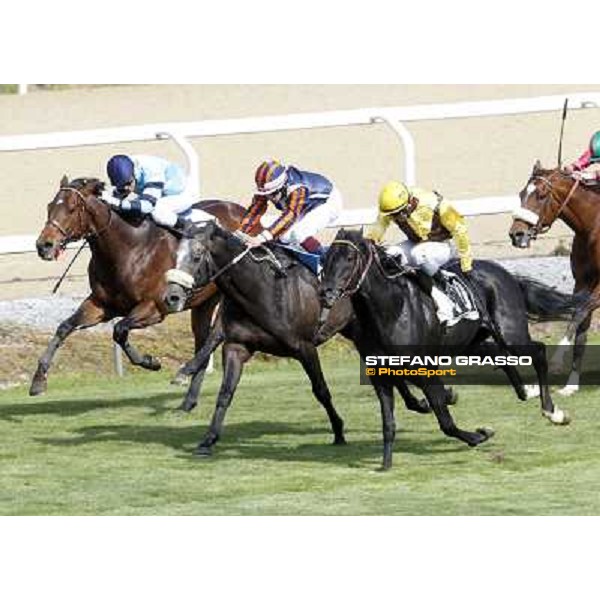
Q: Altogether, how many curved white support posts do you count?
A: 2